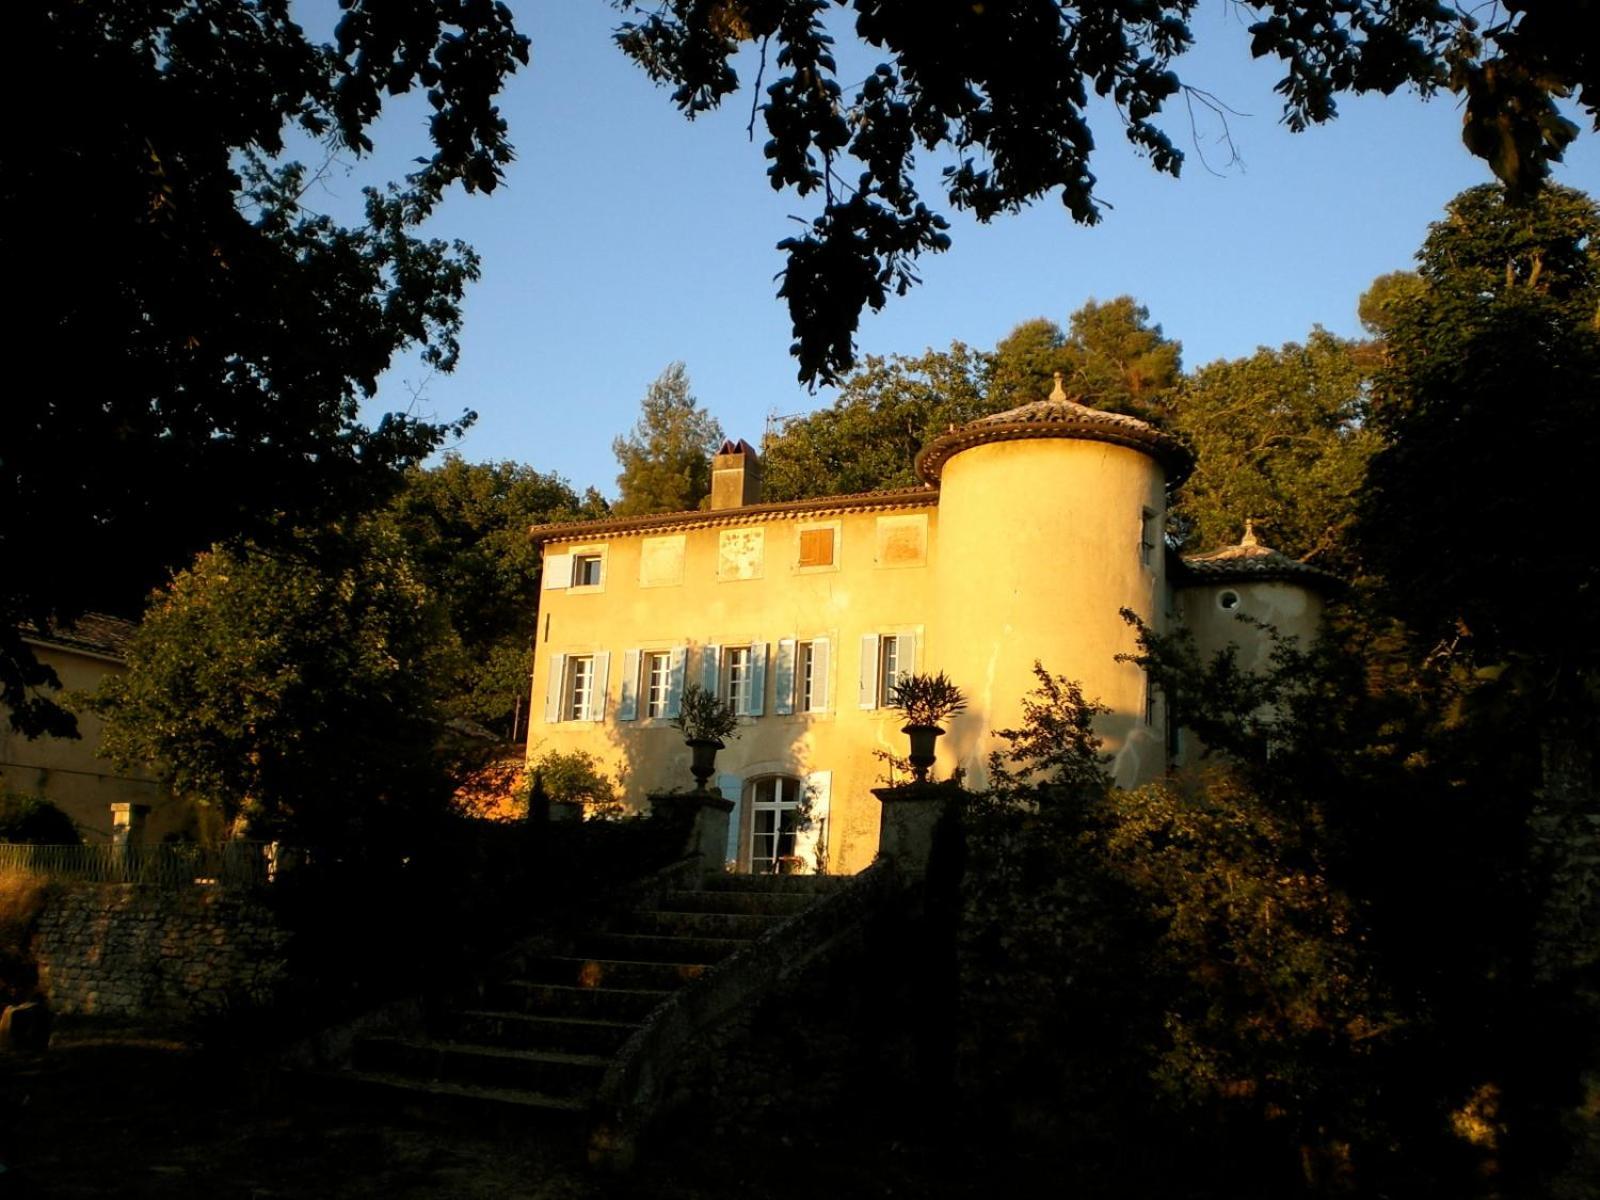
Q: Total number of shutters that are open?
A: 13